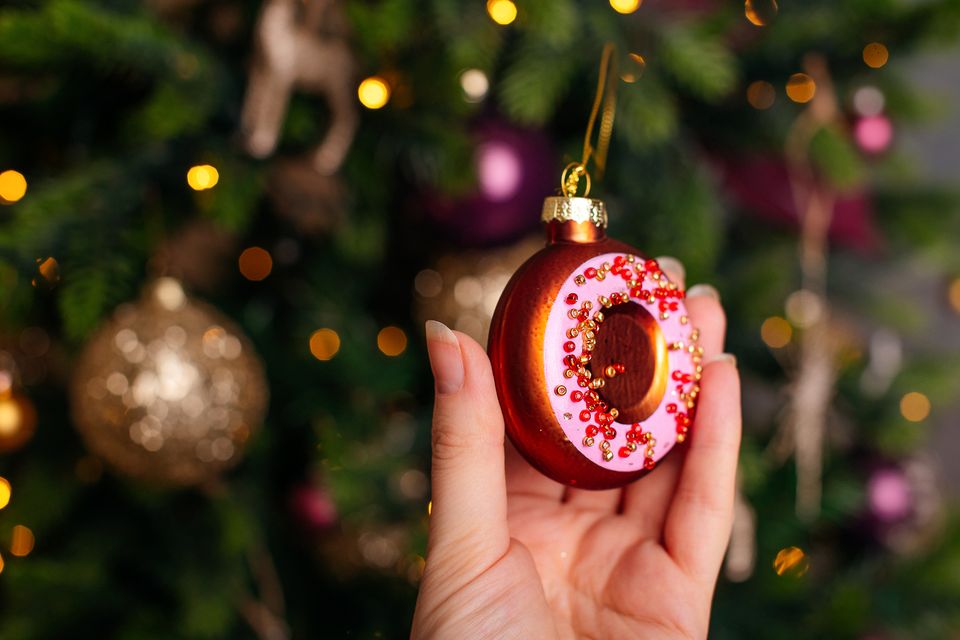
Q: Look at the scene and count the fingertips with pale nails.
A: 4